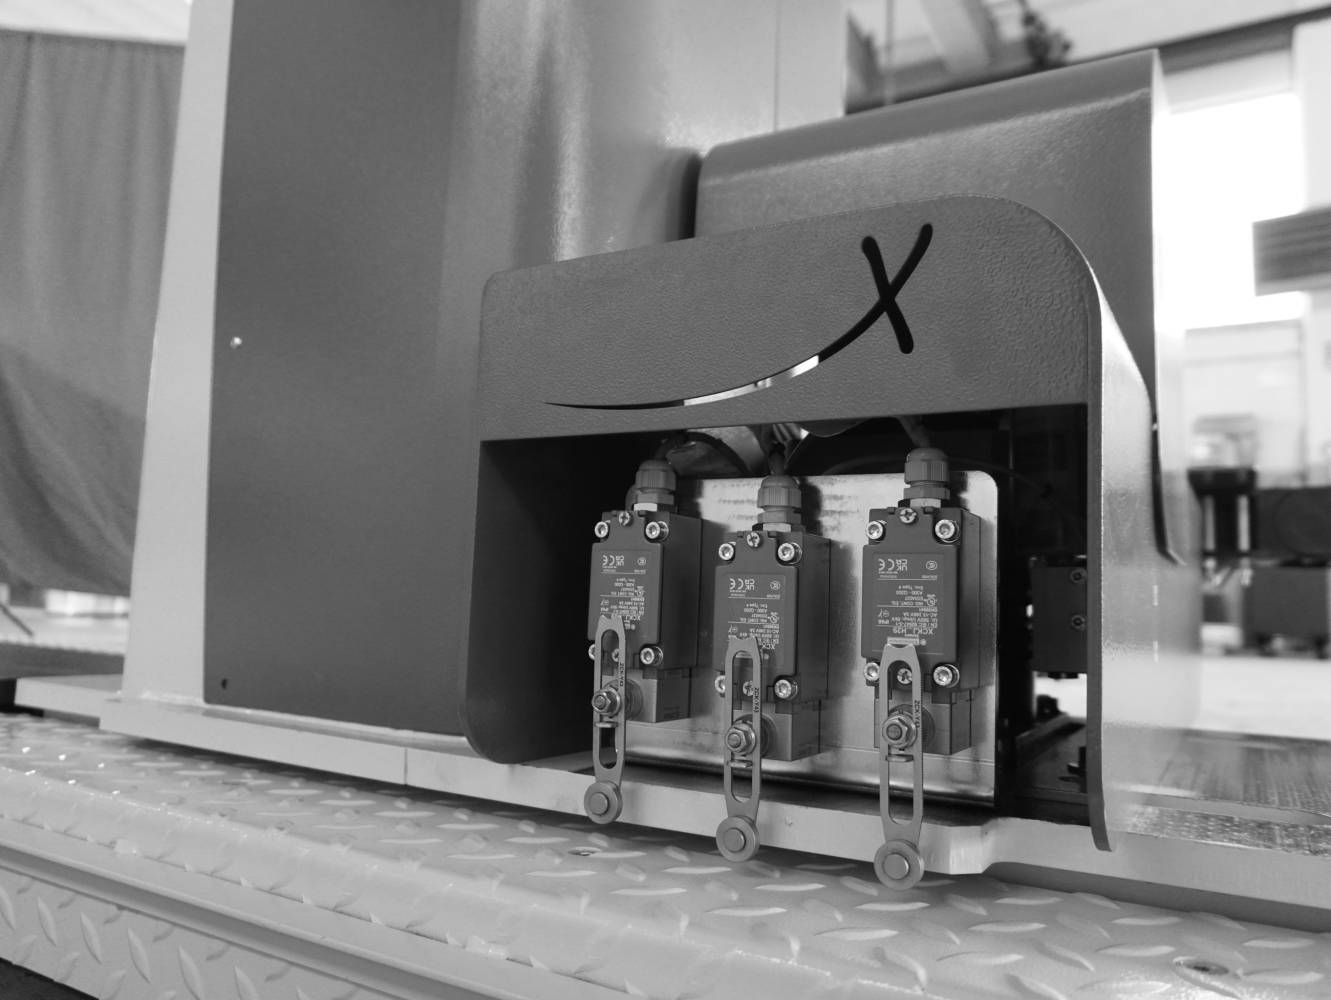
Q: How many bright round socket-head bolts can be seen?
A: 12